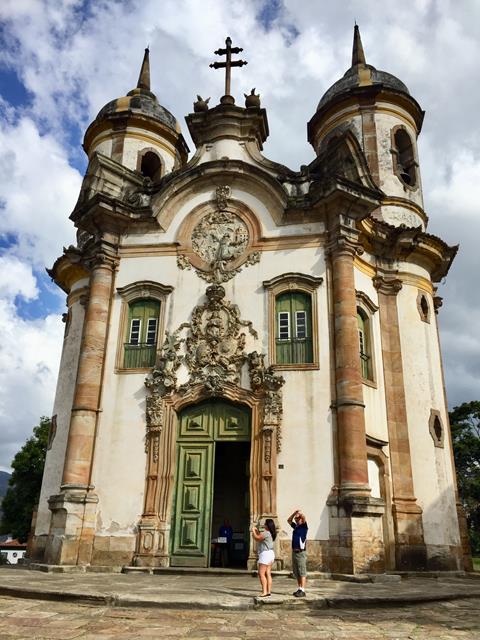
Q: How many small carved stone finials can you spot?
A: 2